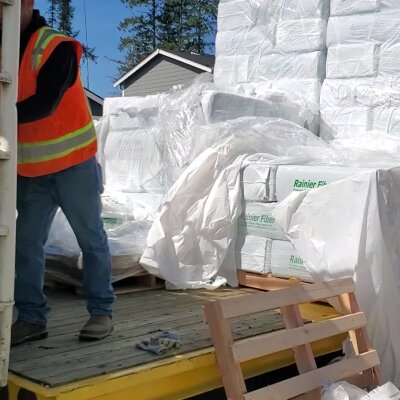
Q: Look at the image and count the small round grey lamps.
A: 0